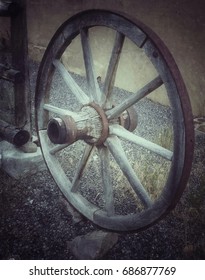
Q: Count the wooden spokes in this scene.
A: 10